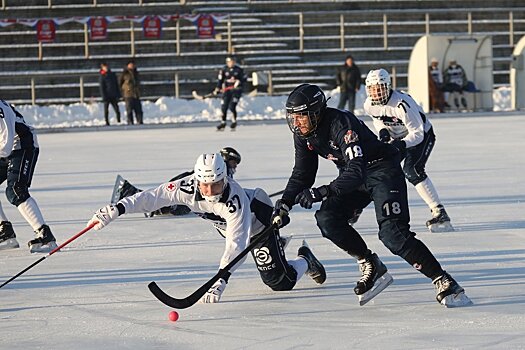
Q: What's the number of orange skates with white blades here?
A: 0